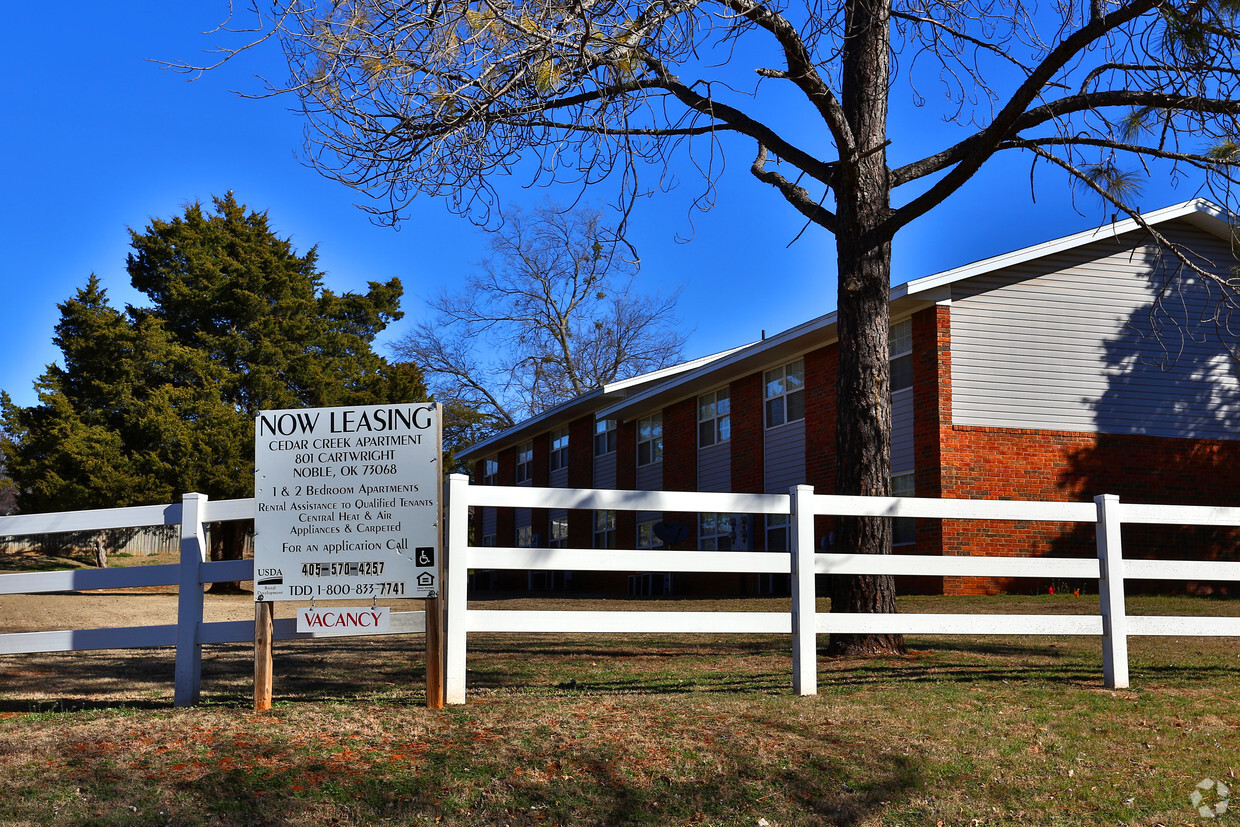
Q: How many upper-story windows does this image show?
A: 8